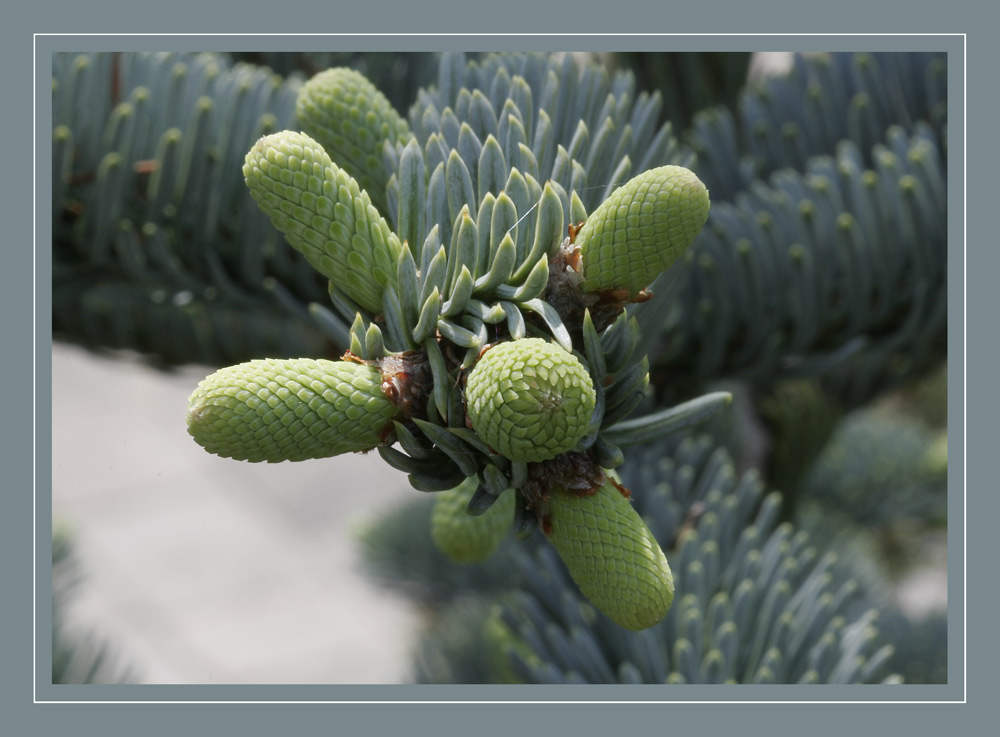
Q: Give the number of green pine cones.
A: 7